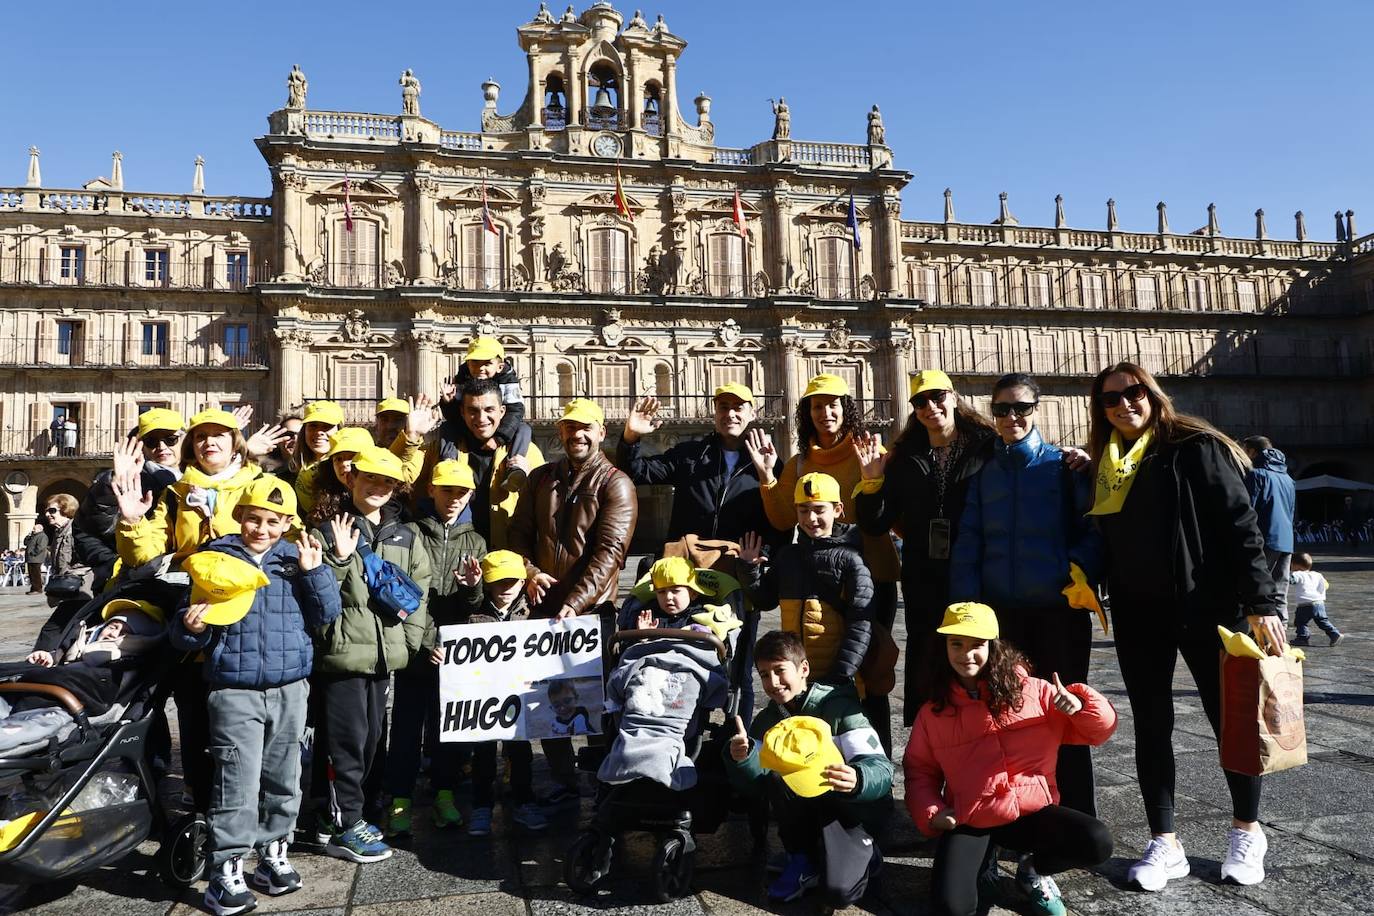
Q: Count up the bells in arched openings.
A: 3